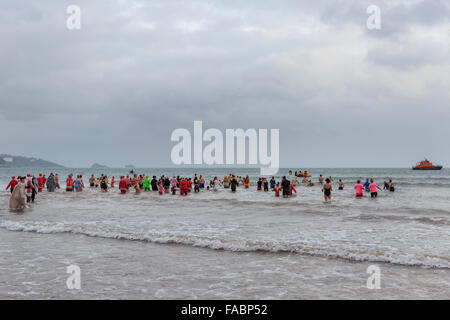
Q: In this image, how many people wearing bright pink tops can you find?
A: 2